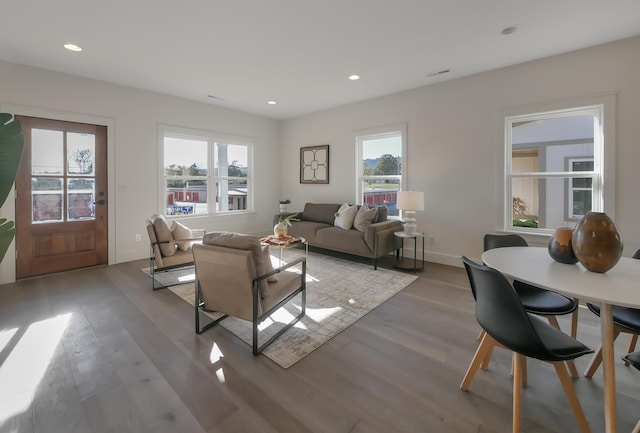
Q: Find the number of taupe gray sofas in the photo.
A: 1